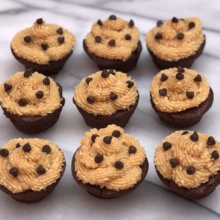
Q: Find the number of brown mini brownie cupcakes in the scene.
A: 9